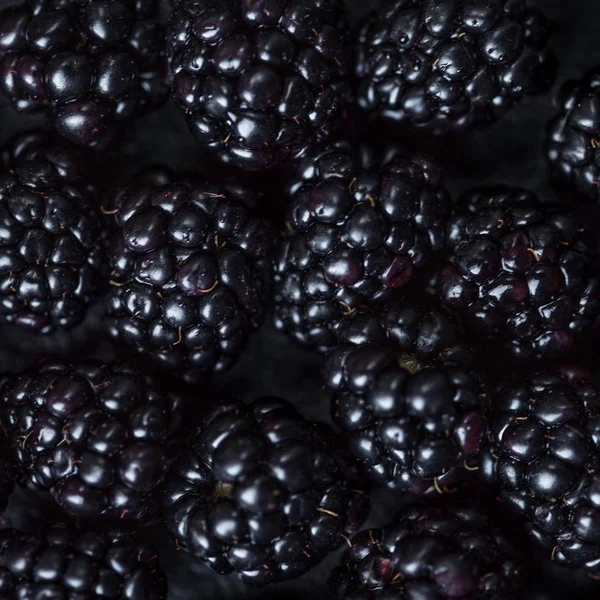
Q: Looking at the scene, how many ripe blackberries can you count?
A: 14